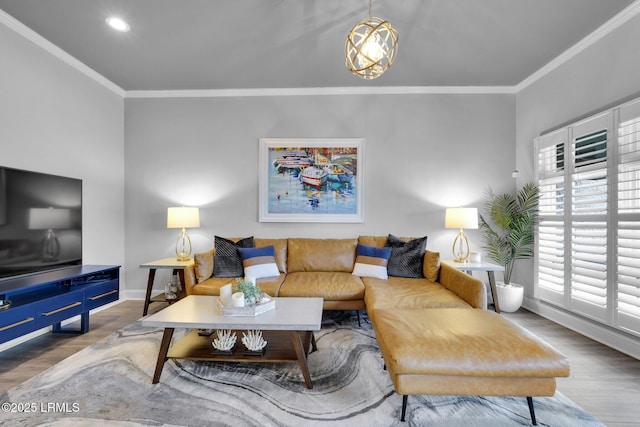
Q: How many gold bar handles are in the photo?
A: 3